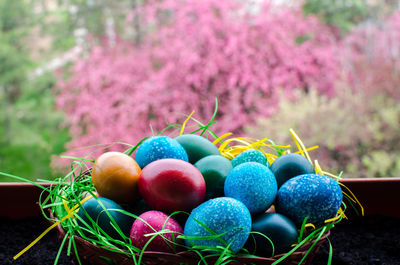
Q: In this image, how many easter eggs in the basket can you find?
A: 13